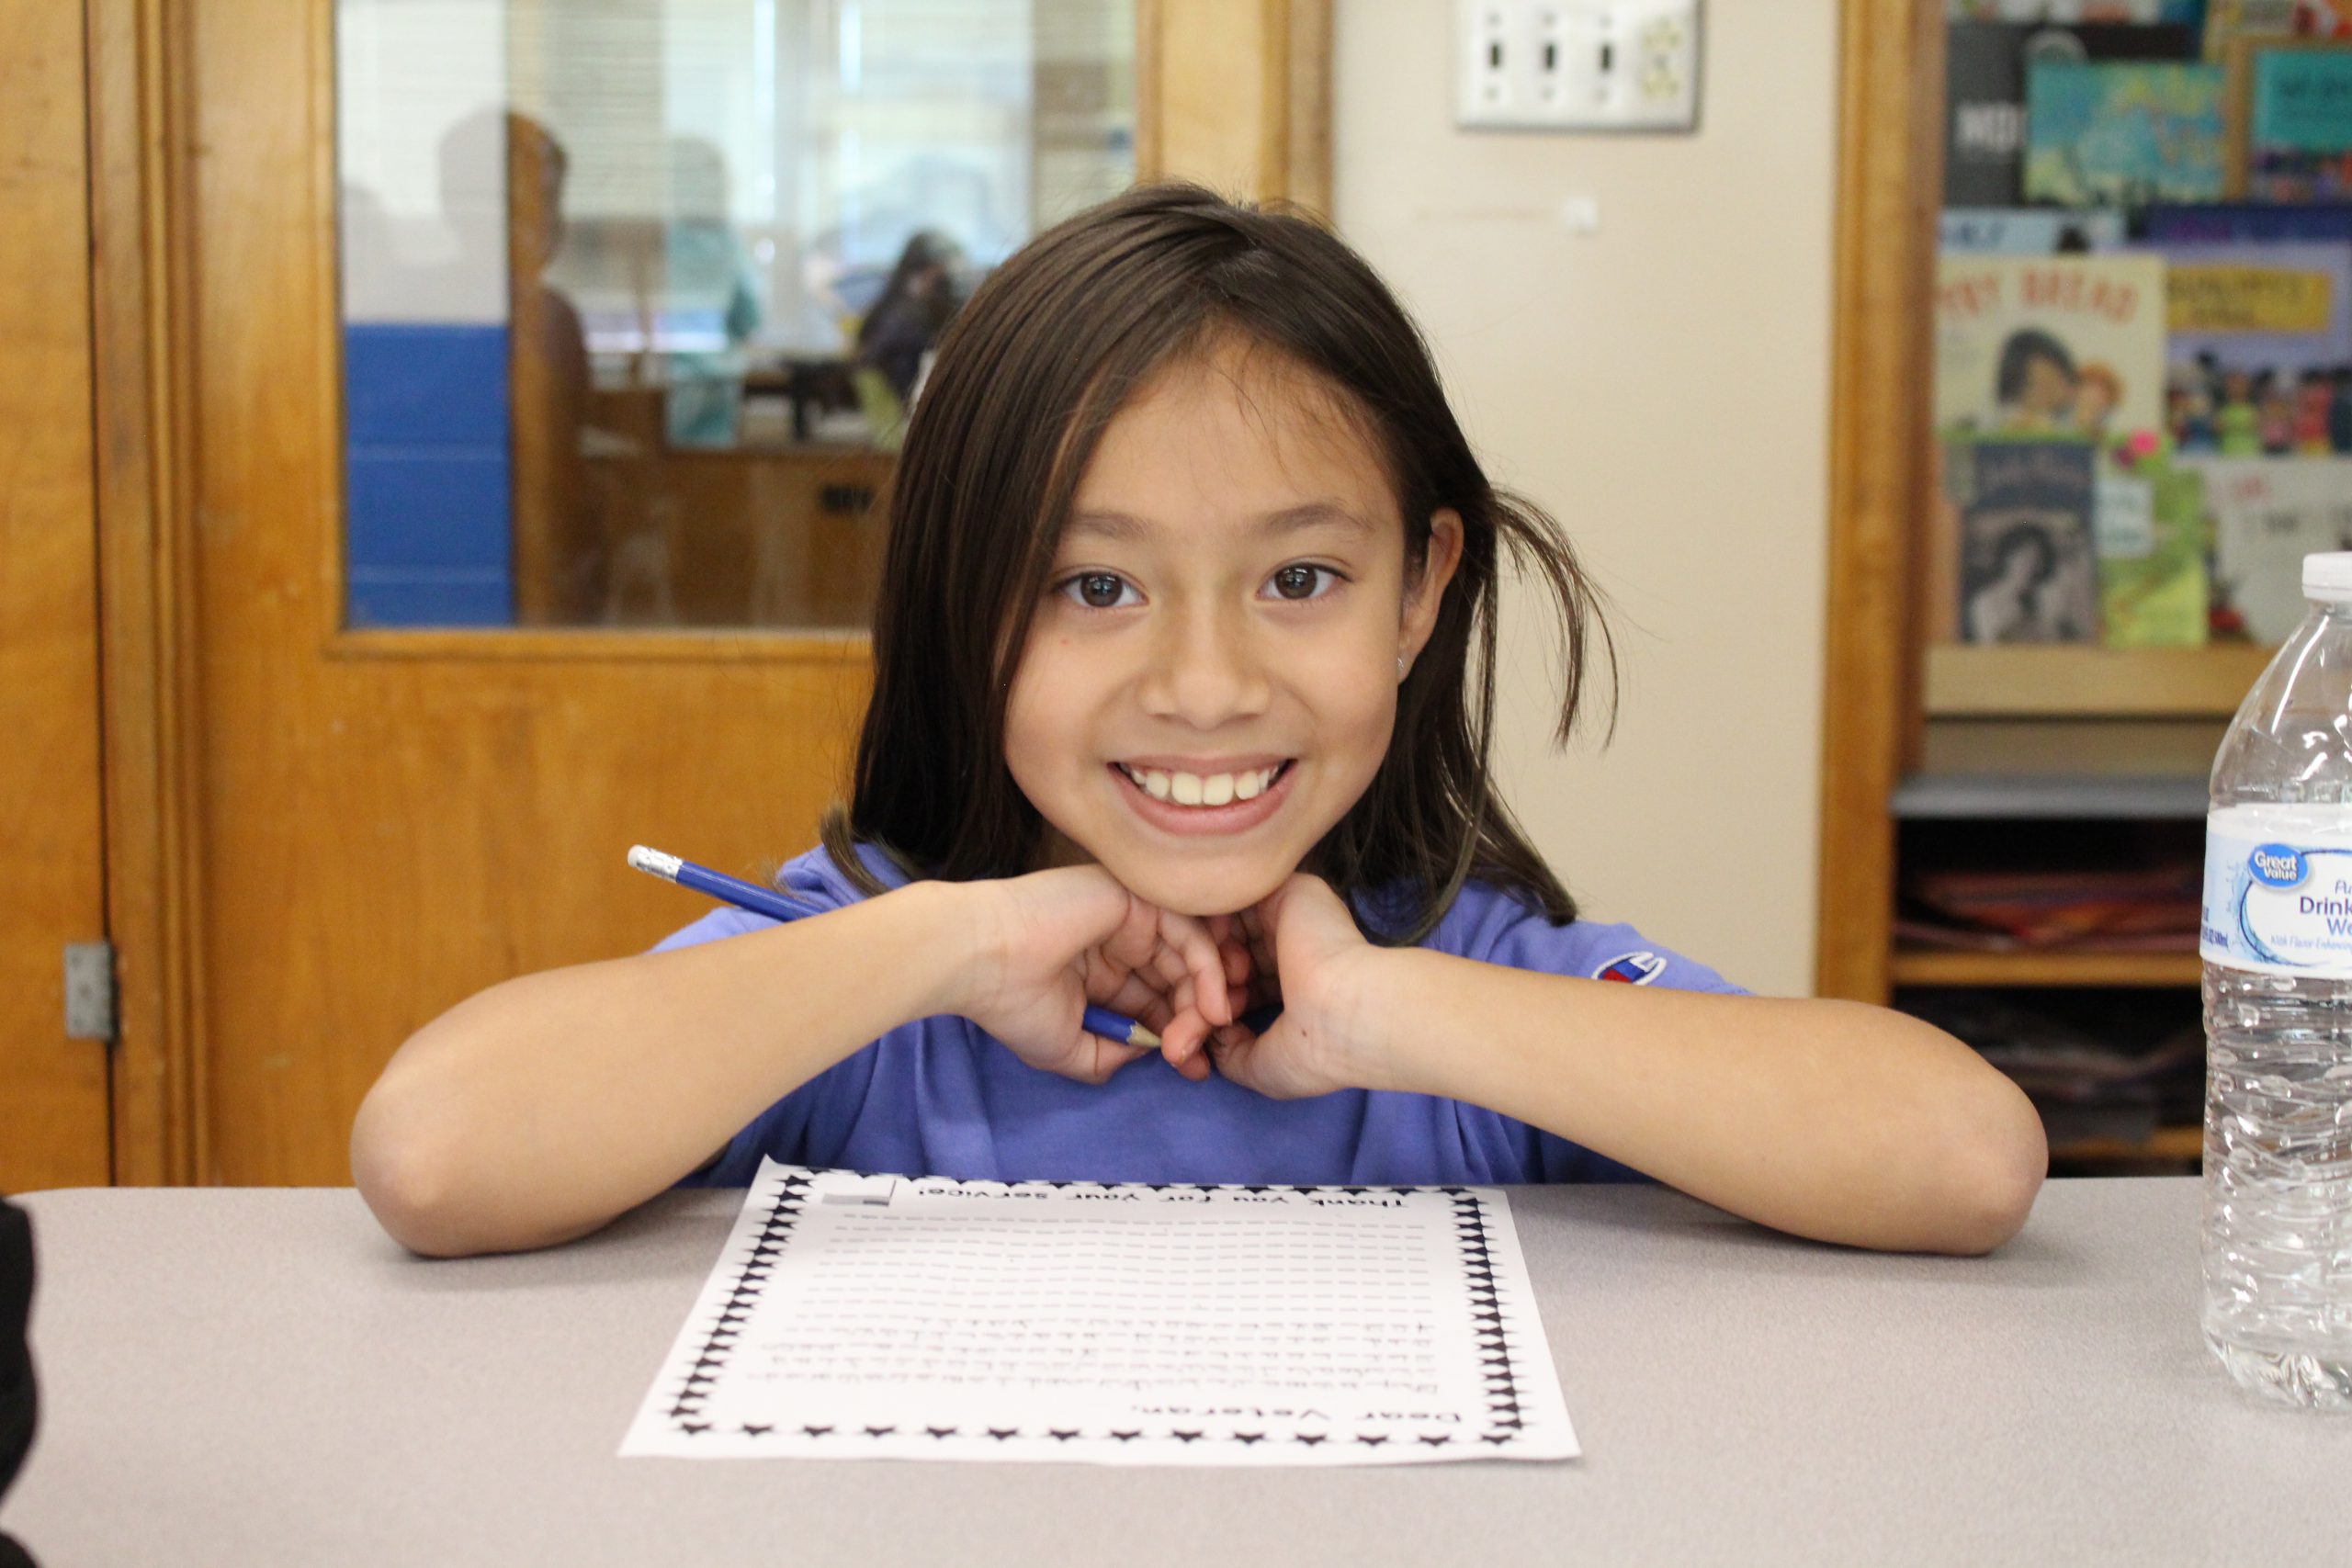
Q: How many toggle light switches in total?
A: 3